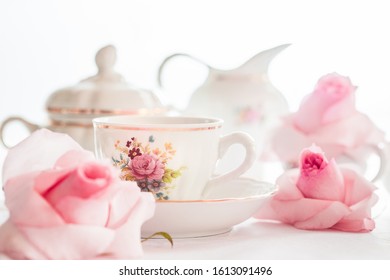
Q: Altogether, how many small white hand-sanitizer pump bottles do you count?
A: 0